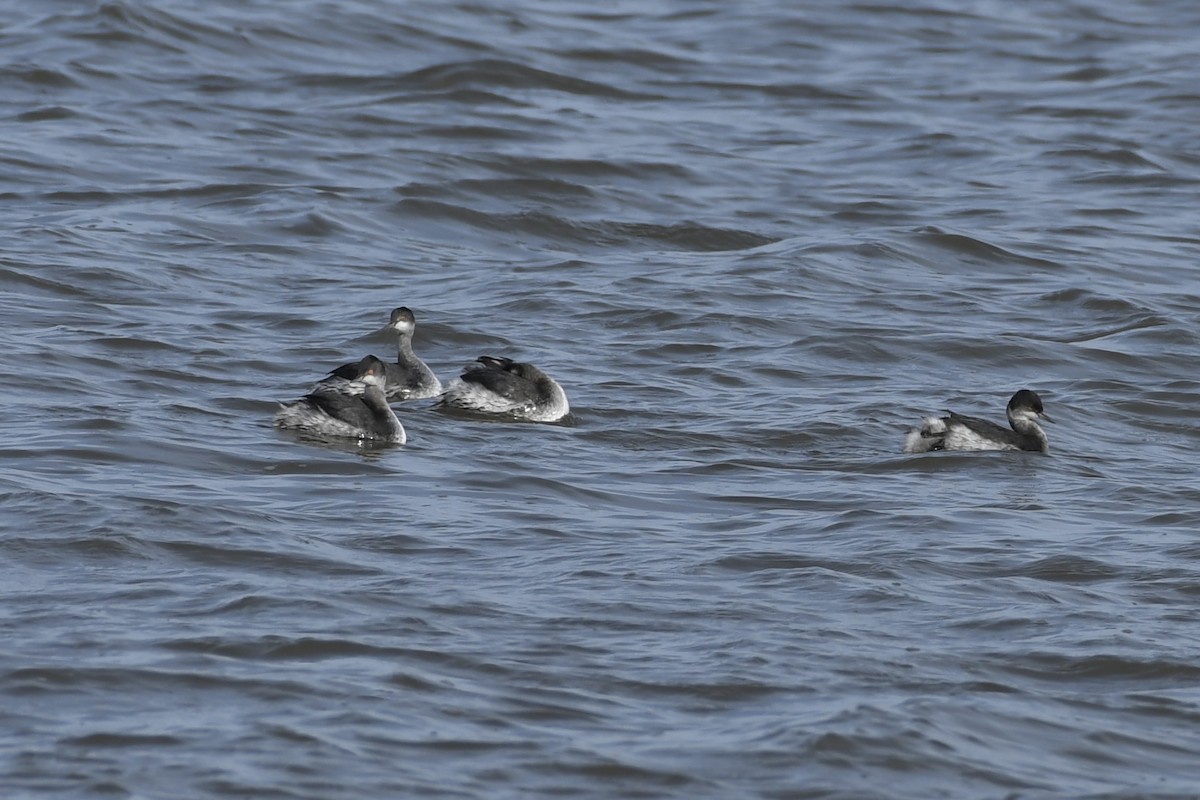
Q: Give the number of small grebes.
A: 4